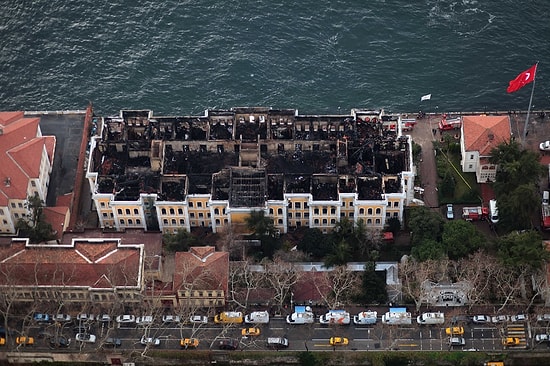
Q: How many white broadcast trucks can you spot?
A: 6